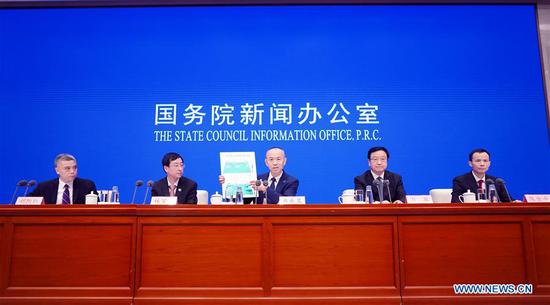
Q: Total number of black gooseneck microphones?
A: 10